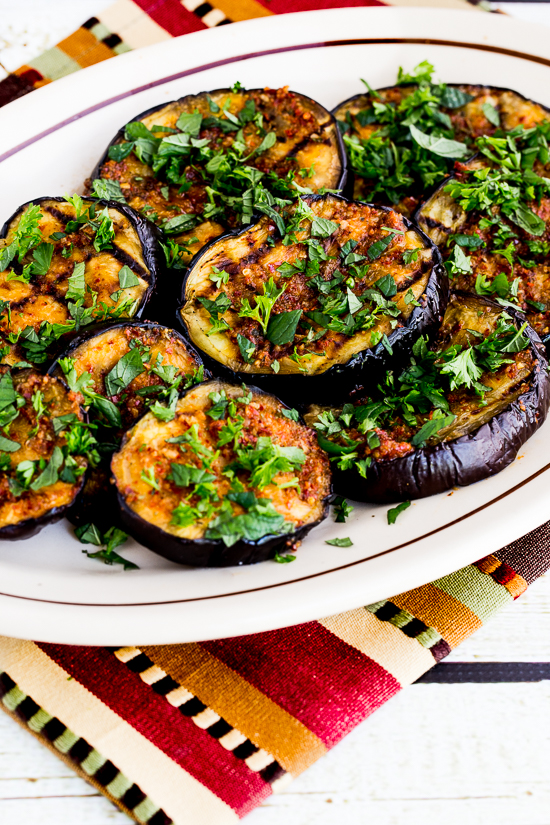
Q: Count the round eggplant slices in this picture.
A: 9